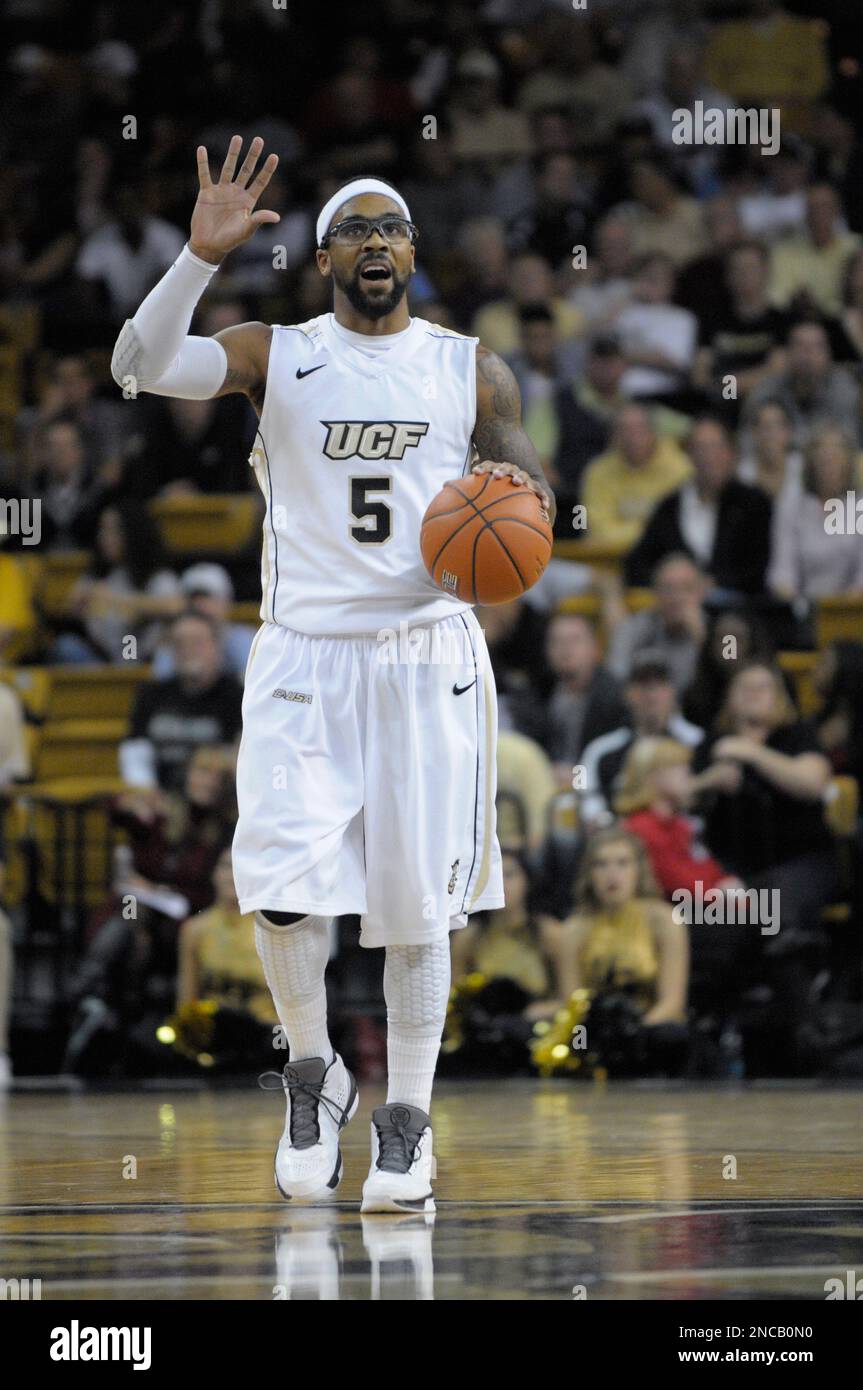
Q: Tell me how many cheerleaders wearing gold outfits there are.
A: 3